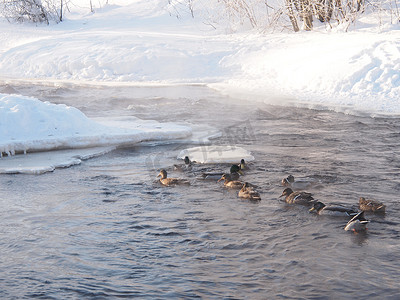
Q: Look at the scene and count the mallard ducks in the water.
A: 11